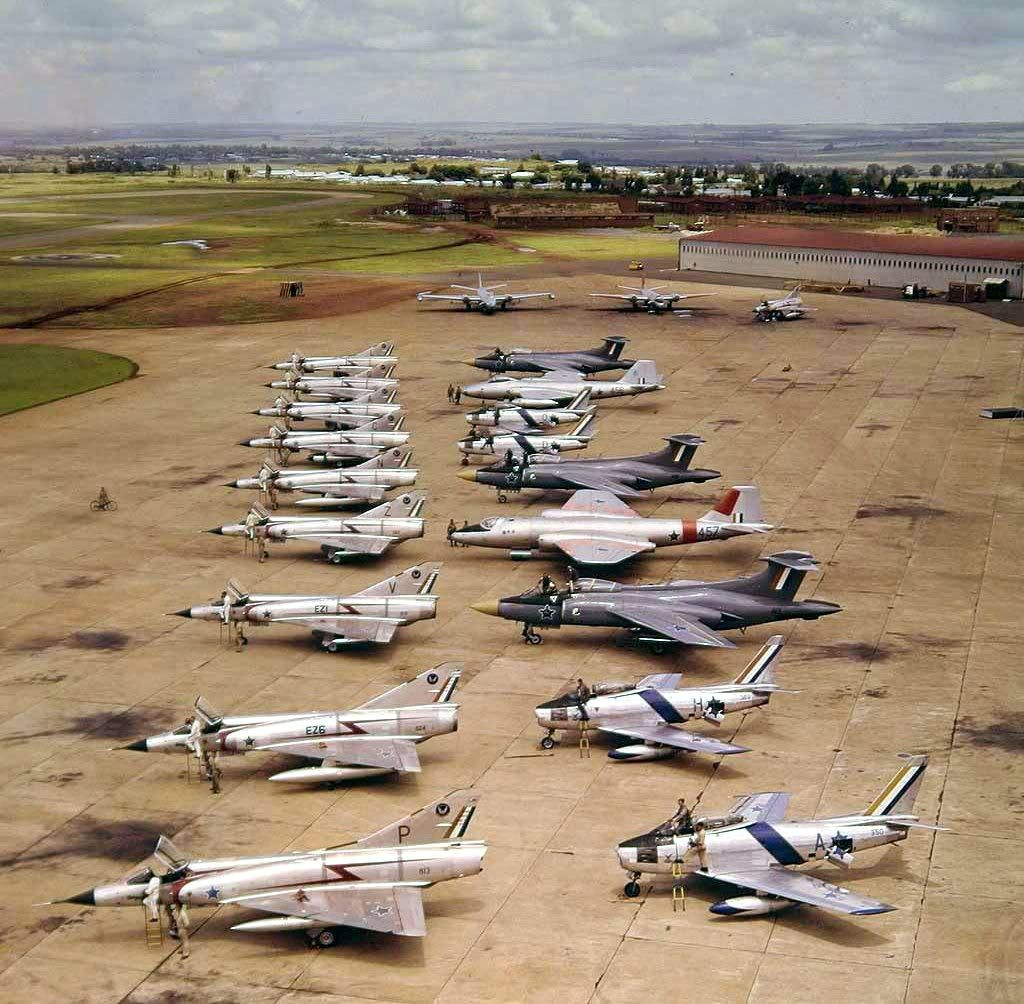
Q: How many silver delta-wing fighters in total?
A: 10